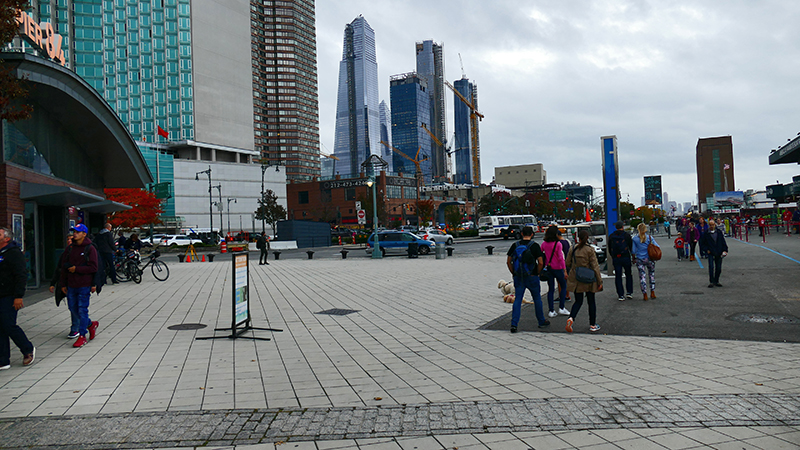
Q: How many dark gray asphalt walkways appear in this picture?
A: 1